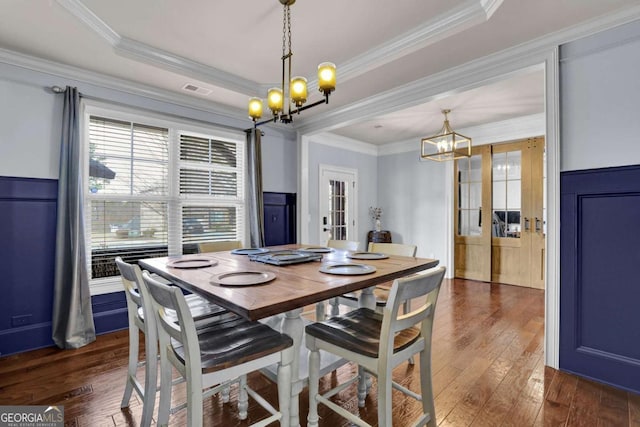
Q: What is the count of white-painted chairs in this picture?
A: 6